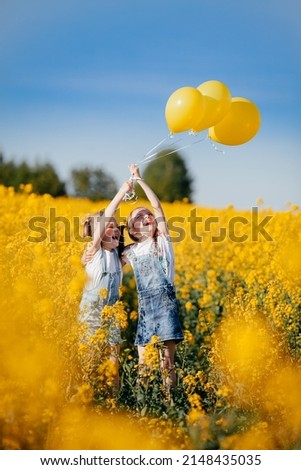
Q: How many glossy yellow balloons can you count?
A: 3